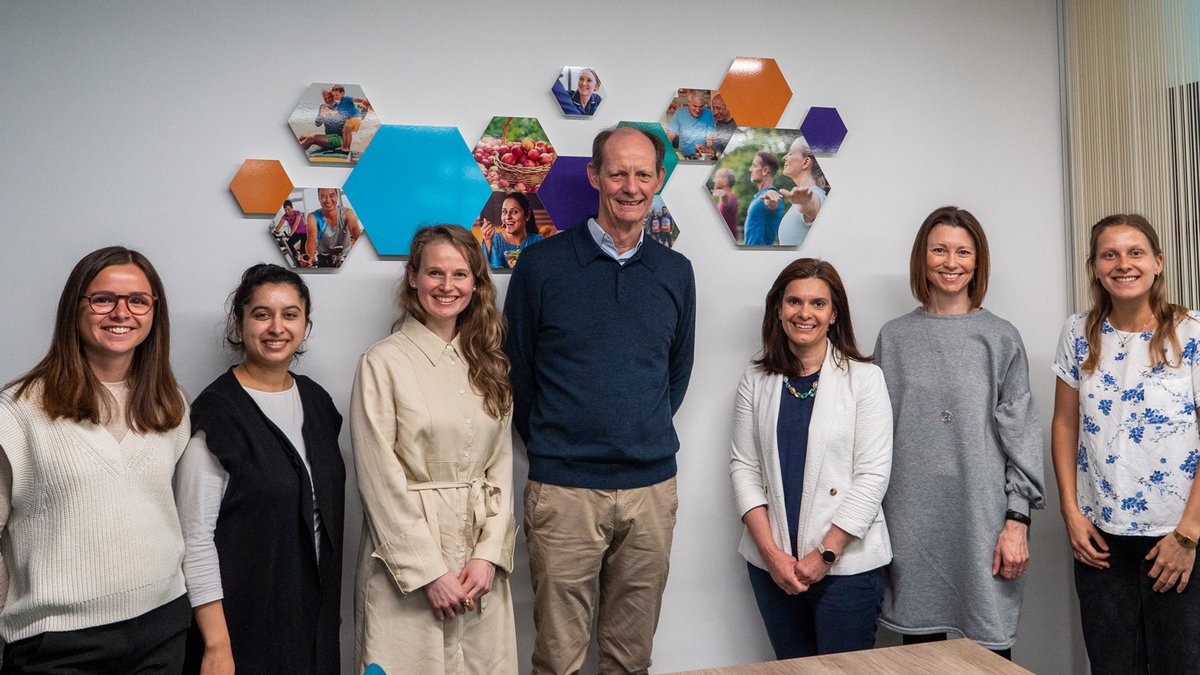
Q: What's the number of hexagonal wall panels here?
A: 14